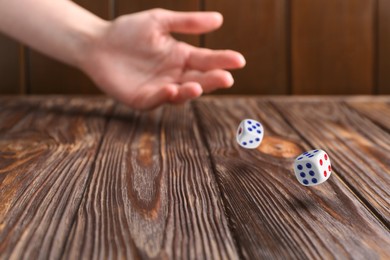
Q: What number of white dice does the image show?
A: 2